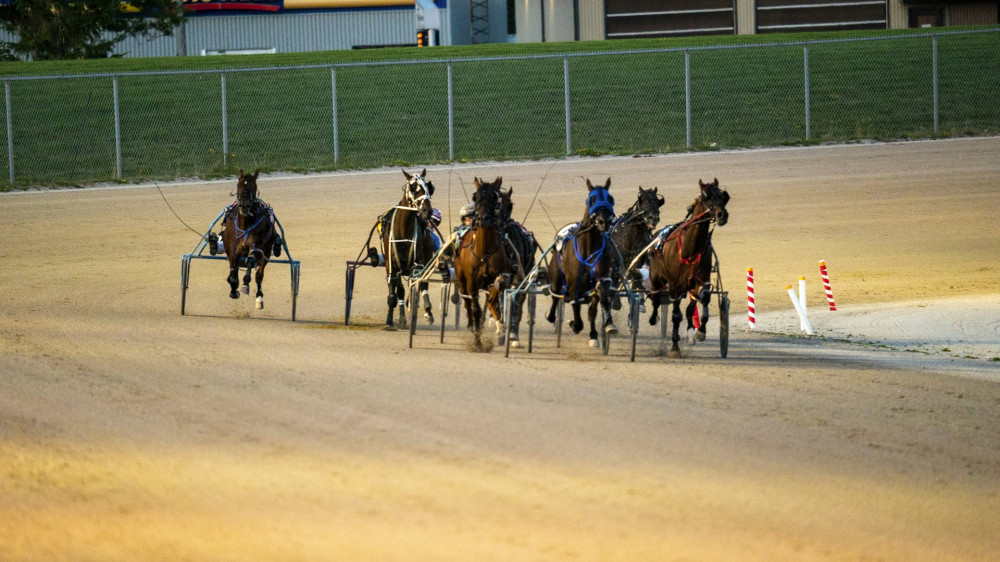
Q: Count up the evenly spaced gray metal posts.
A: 9